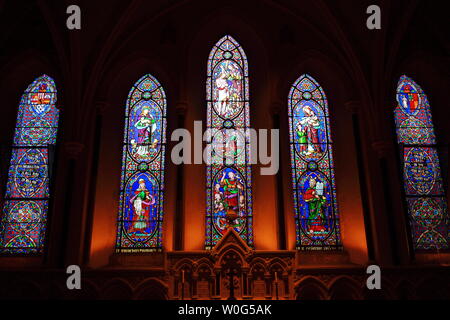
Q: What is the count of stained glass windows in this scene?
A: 5